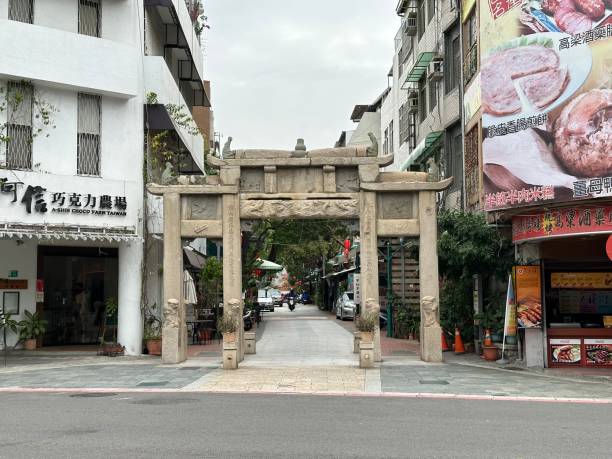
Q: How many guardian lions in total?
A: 4